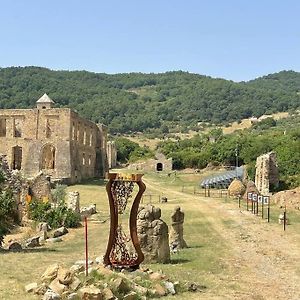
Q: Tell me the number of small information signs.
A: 4